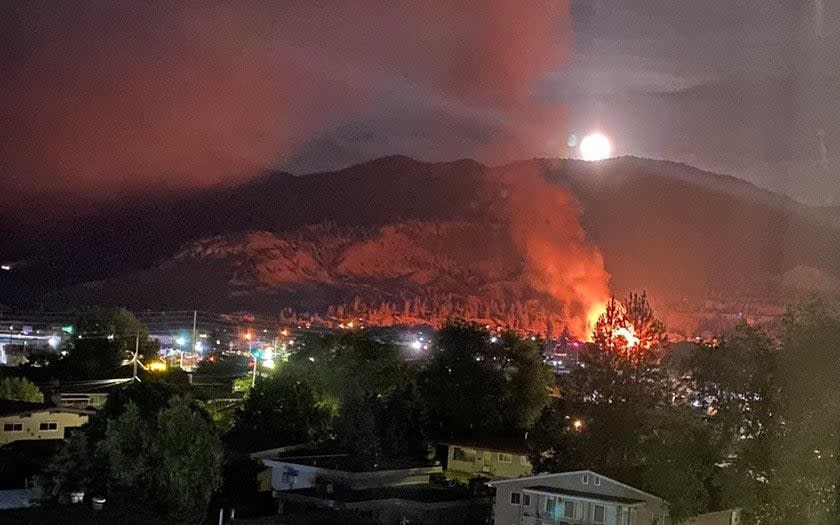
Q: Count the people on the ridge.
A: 0